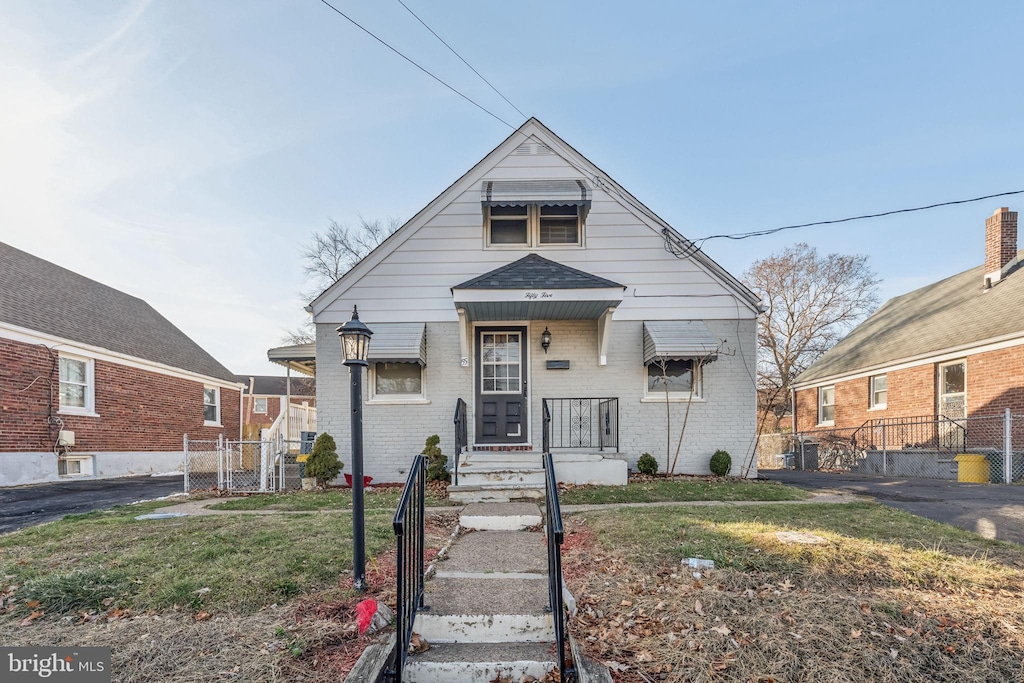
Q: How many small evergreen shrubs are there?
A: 4